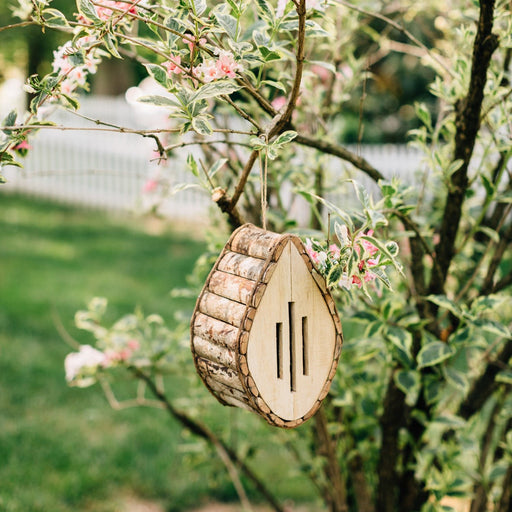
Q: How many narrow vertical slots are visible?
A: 3